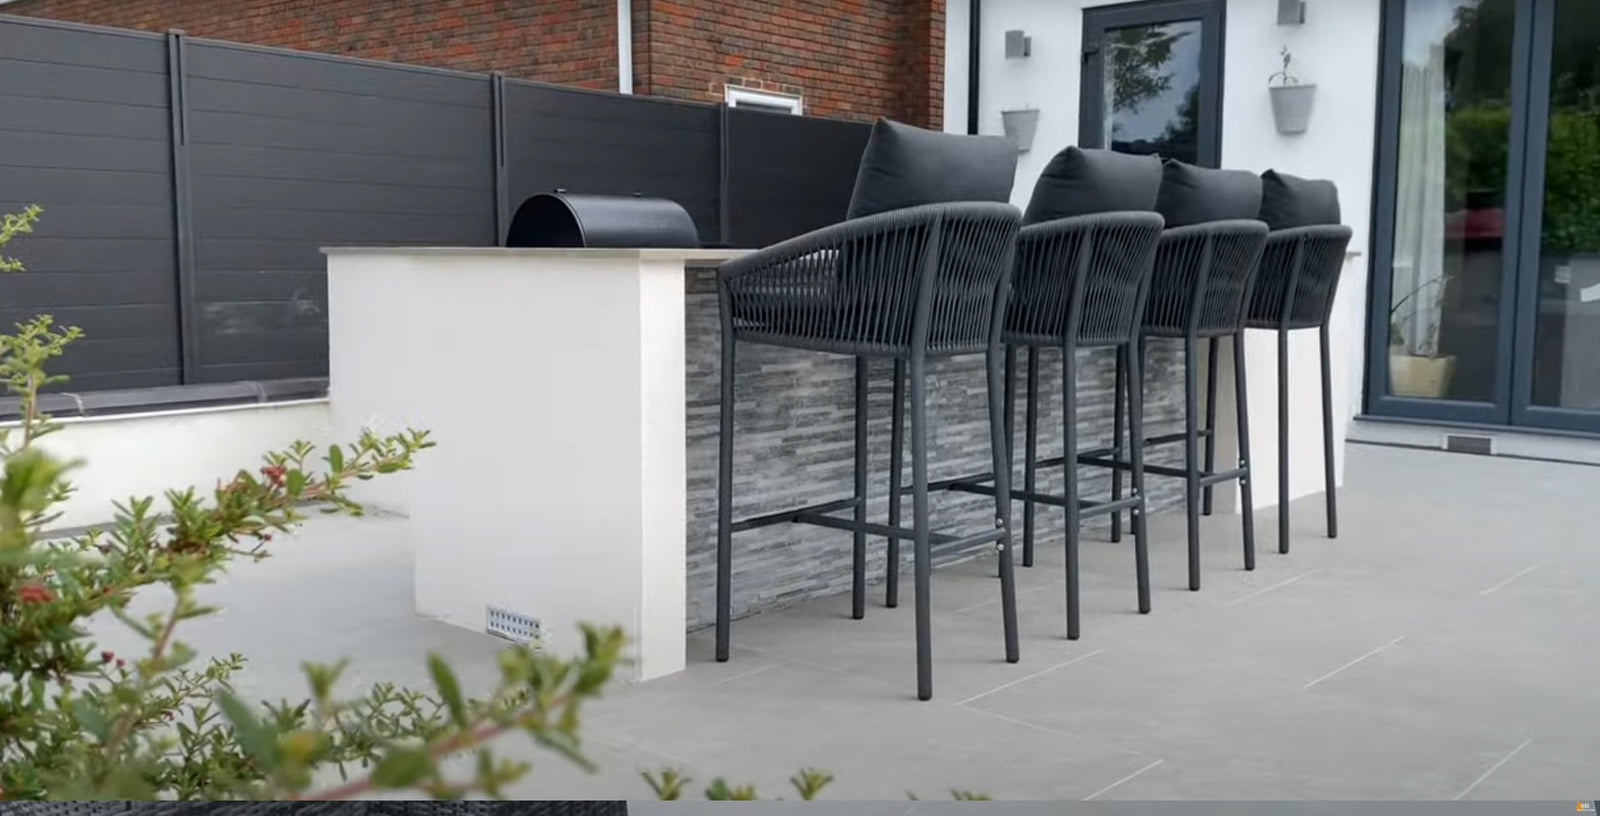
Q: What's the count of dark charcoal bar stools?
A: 4